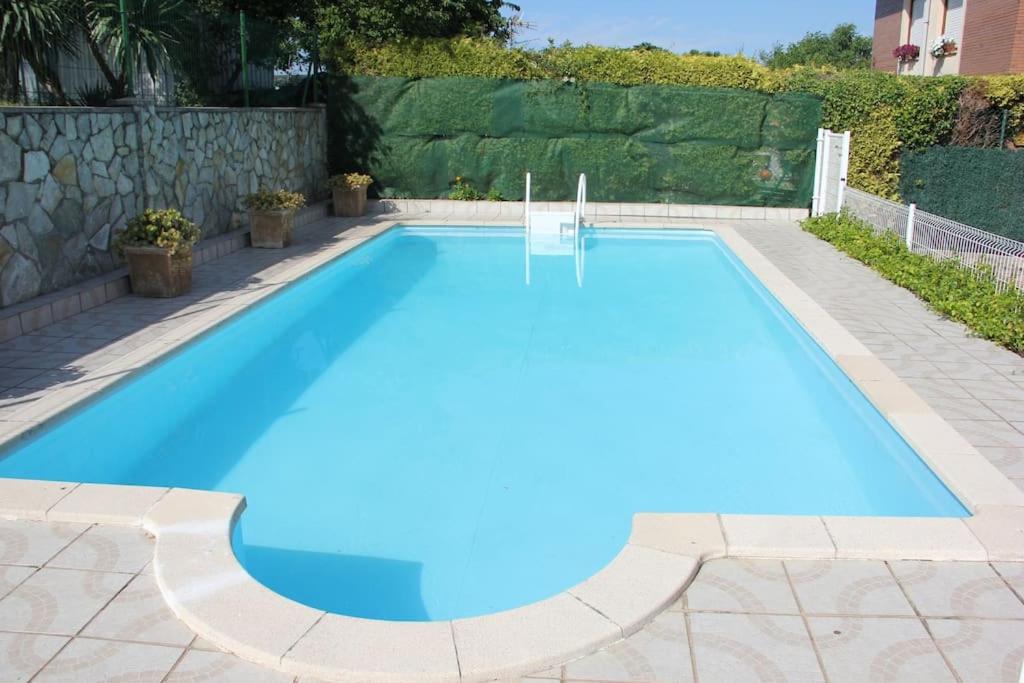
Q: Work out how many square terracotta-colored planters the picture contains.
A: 3